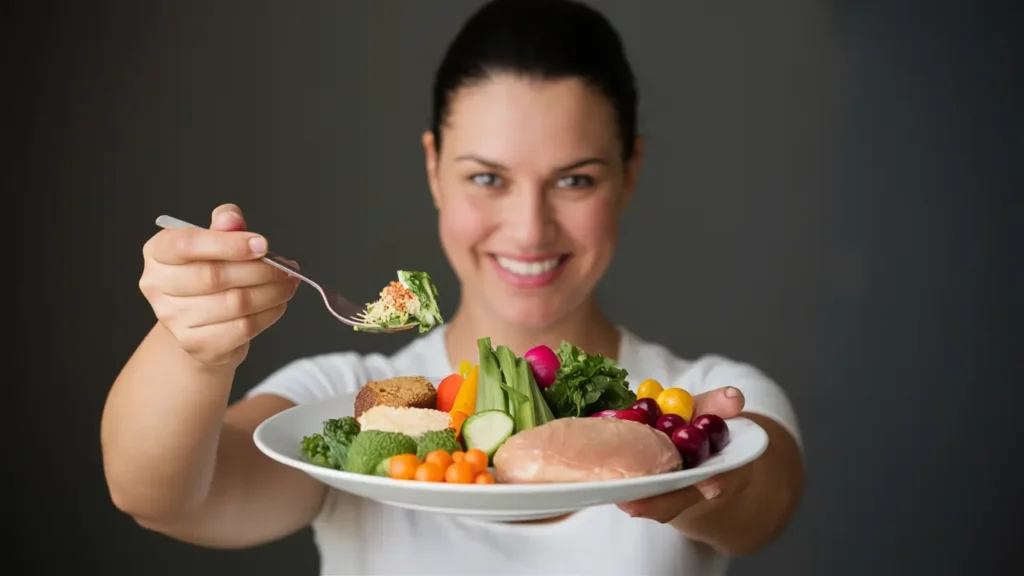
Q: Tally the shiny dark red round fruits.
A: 4